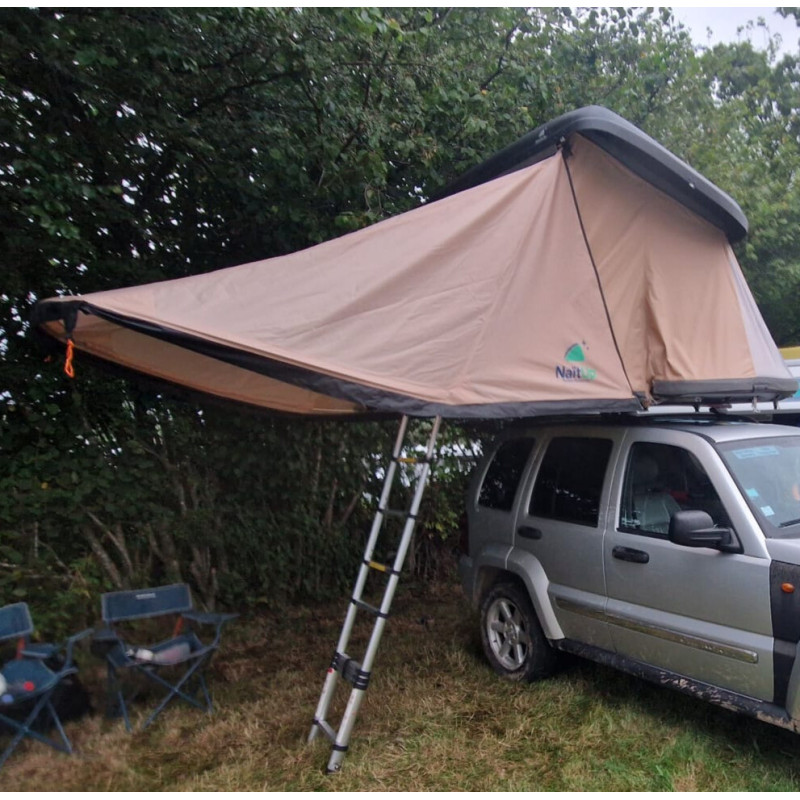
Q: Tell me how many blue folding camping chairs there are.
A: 2